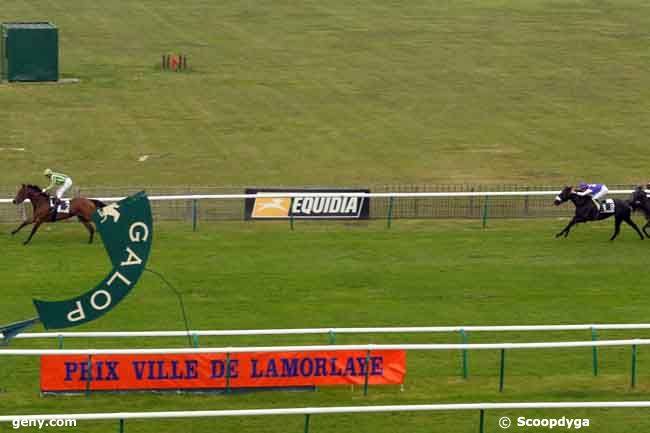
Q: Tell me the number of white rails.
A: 4